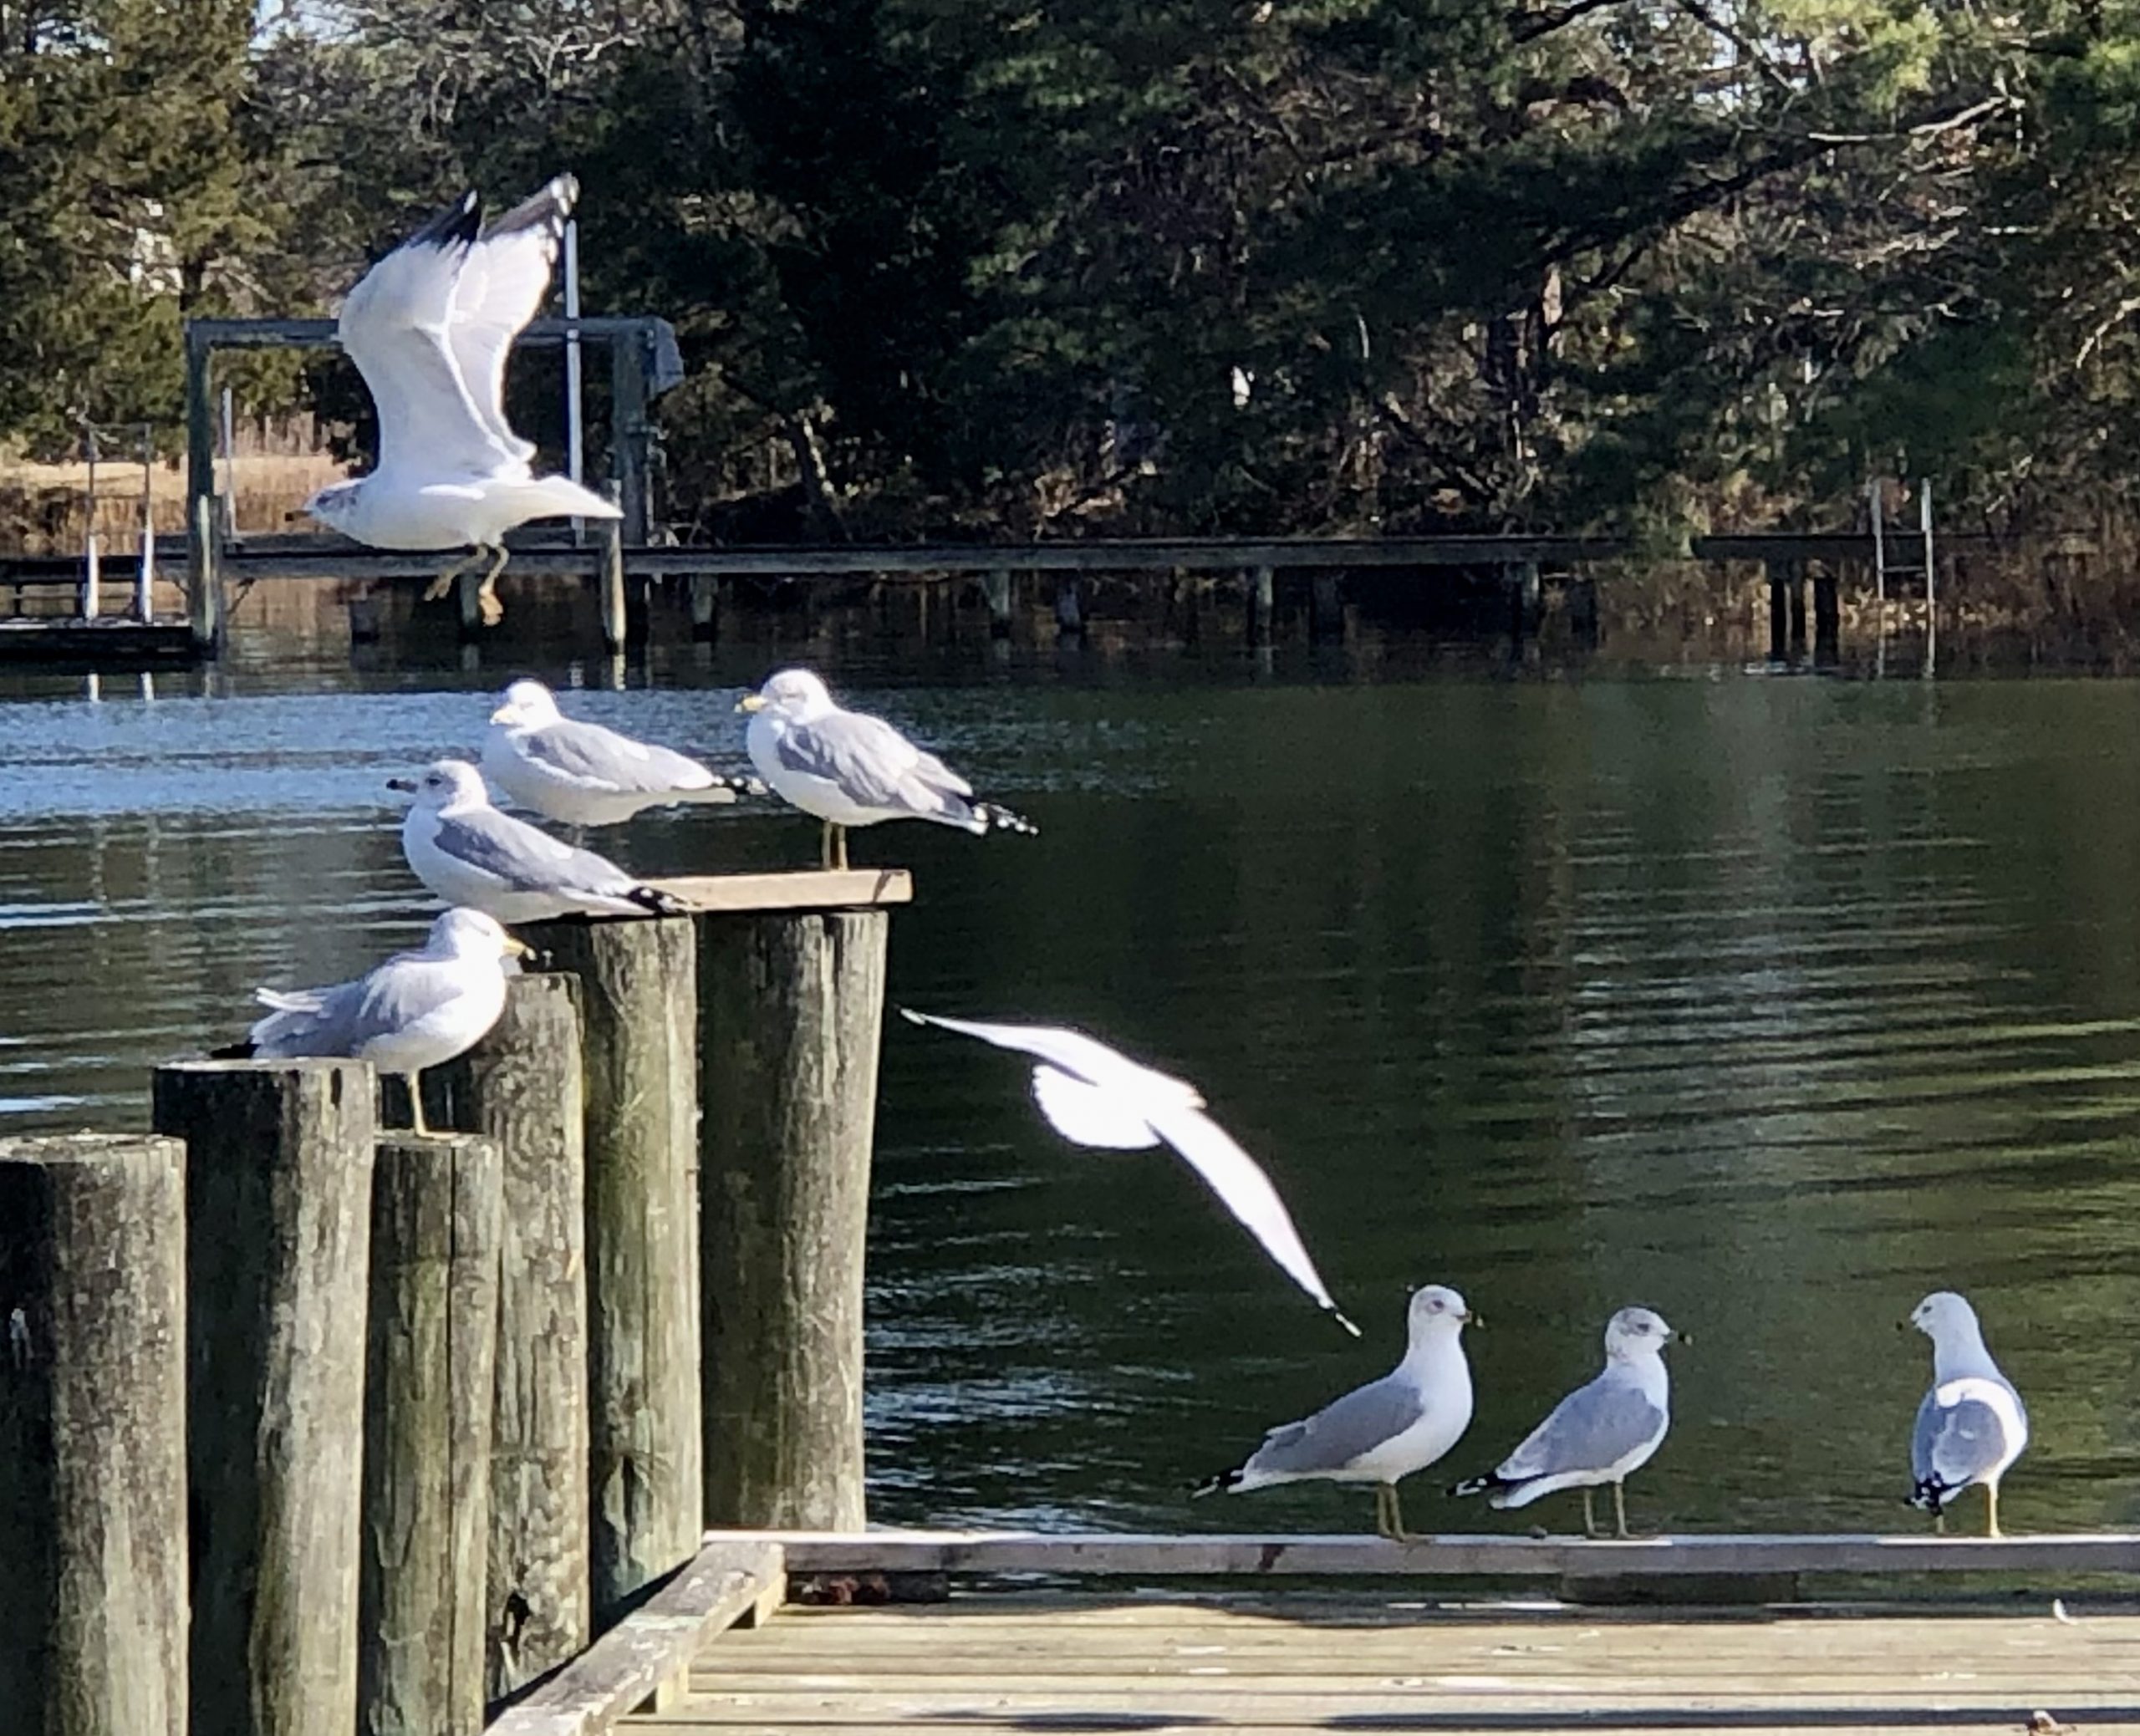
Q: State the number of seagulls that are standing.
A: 7